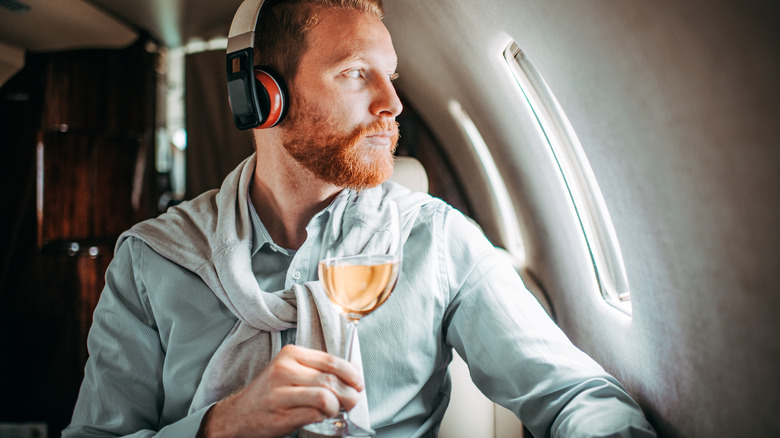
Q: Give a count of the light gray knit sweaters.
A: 1